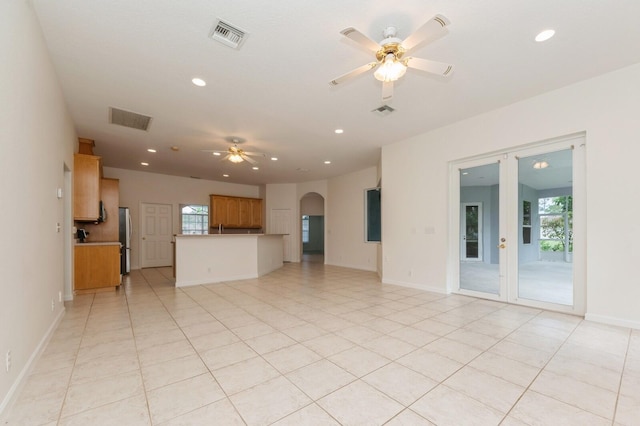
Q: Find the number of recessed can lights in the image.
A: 10